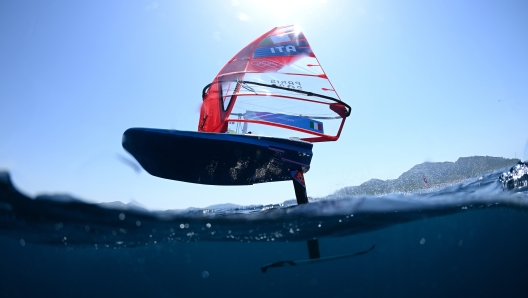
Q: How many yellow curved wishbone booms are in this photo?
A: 0